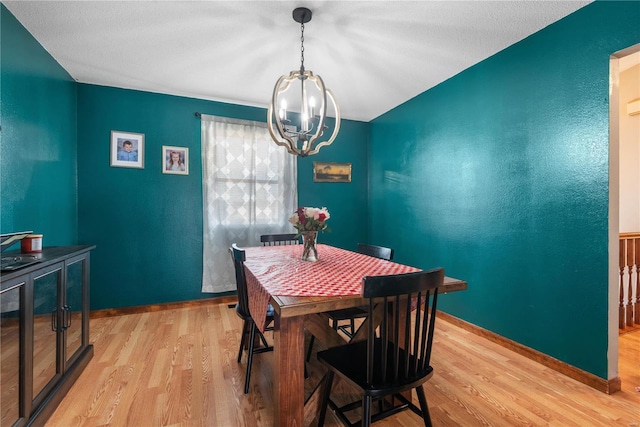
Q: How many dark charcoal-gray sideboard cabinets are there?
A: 1